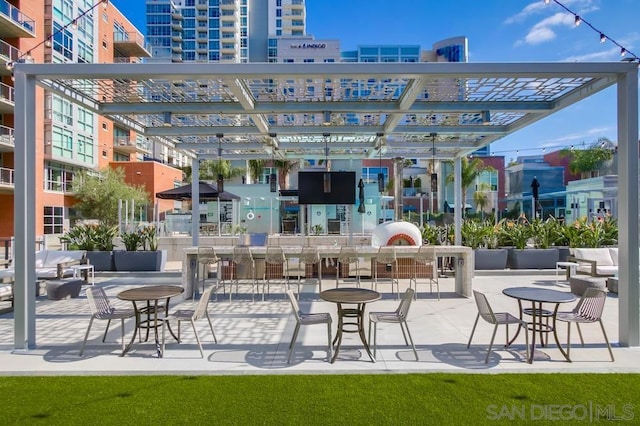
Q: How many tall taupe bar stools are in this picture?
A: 7